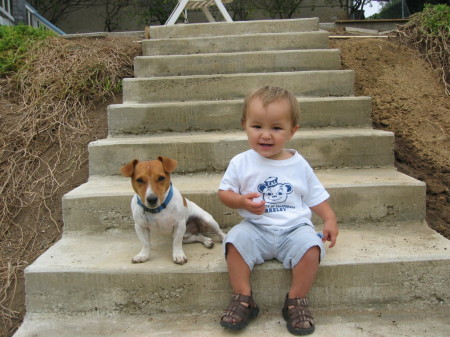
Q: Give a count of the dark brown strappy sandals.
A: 2